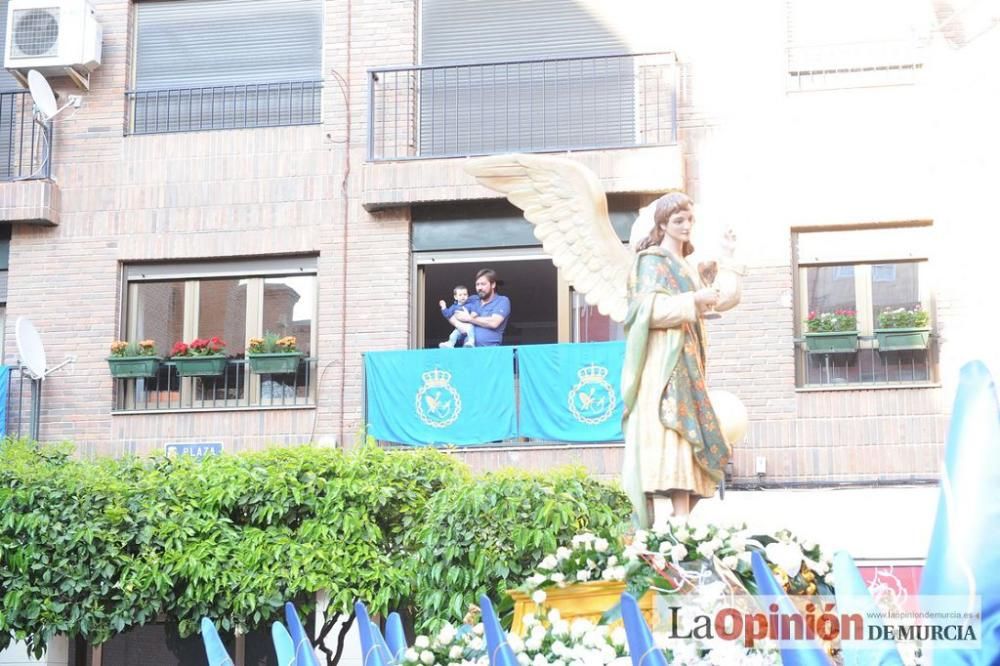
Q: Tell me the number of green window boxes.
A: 5